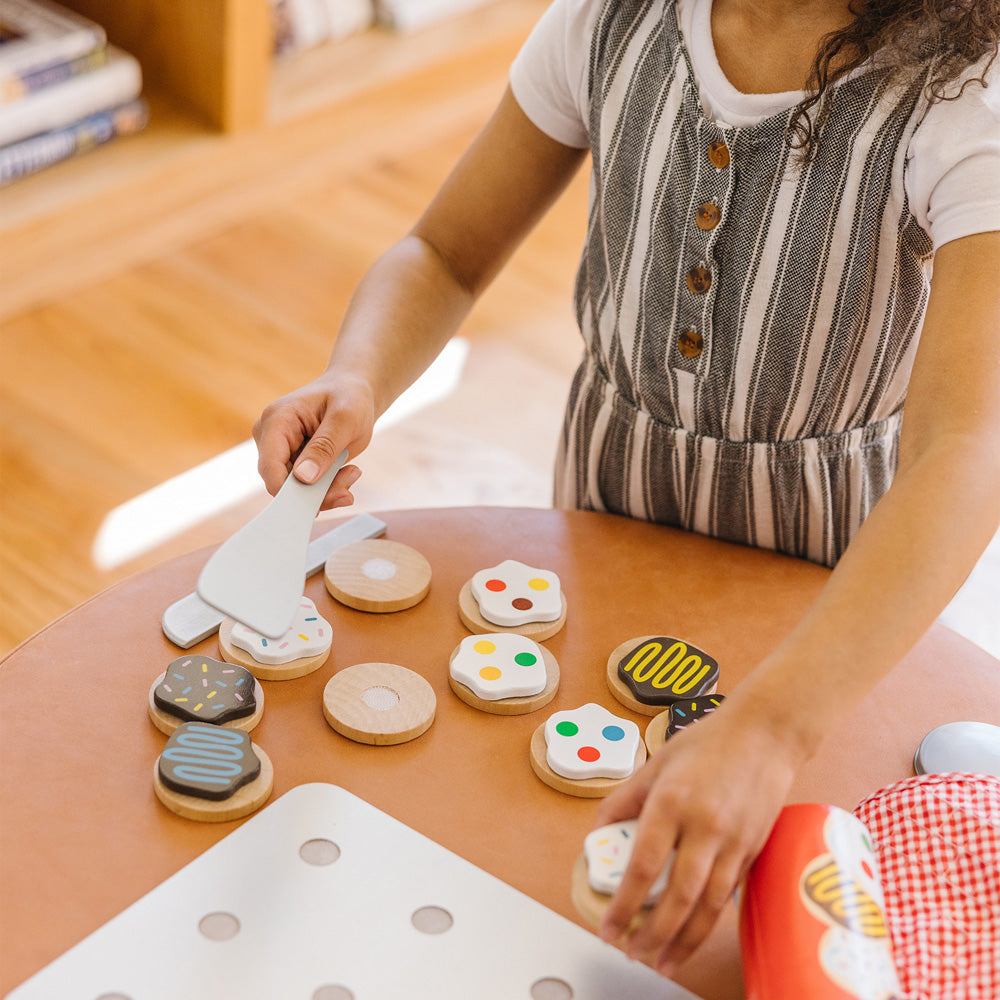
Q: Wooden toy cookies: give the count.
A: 11